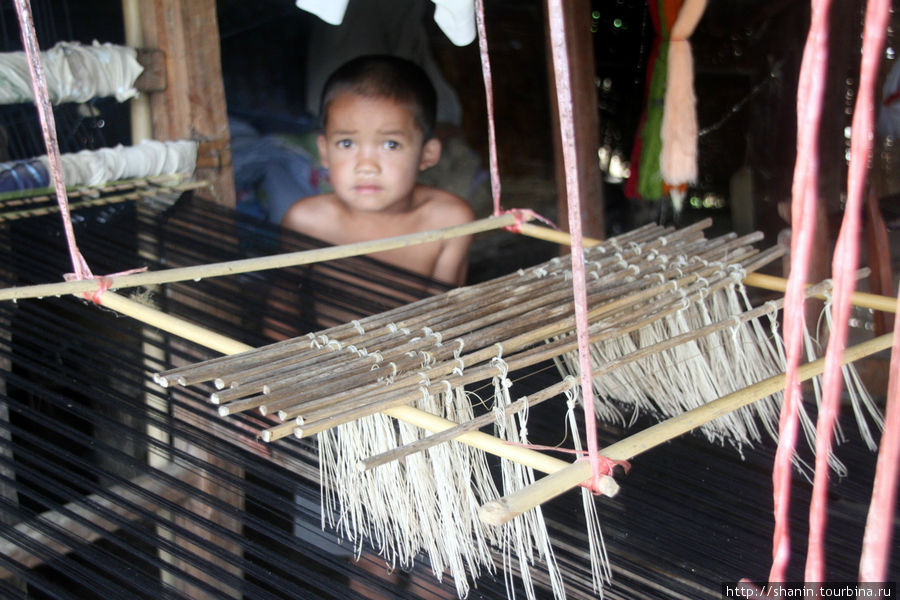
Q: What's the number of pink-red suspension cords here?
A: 6